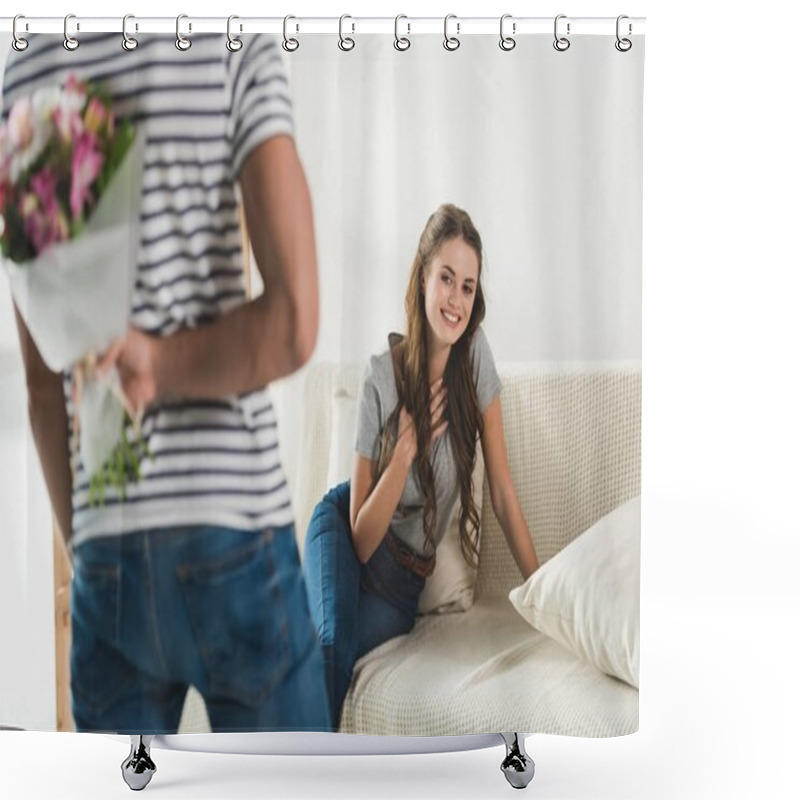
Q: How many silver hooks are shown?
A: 12